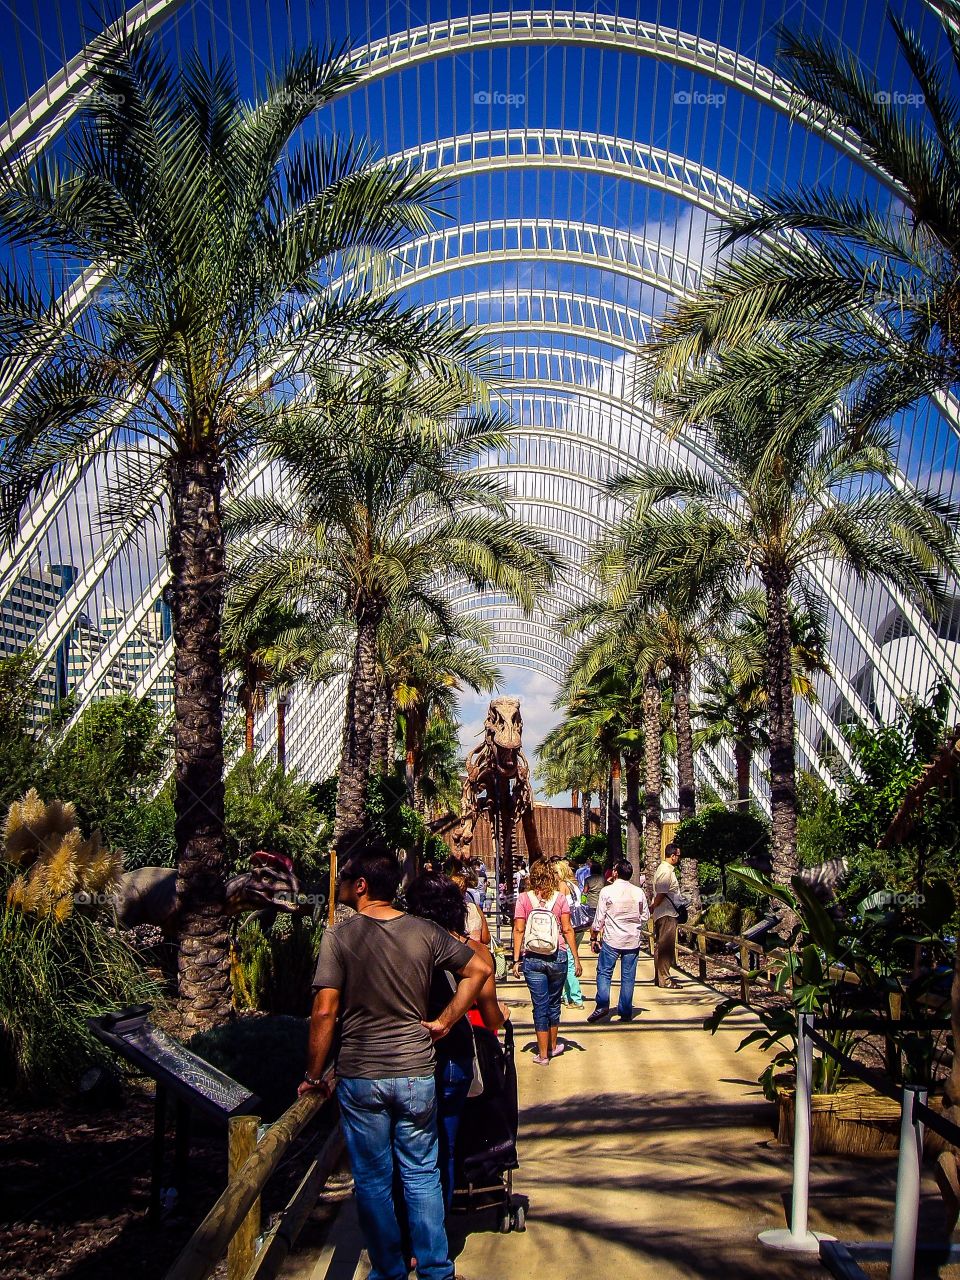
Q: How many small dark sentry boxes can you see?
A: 0